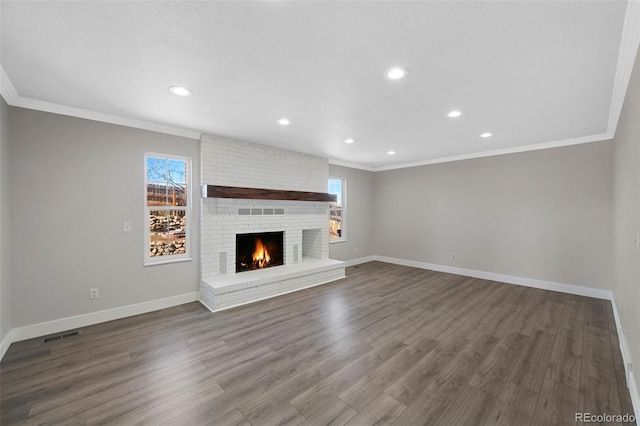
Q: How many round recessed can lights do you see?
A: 7